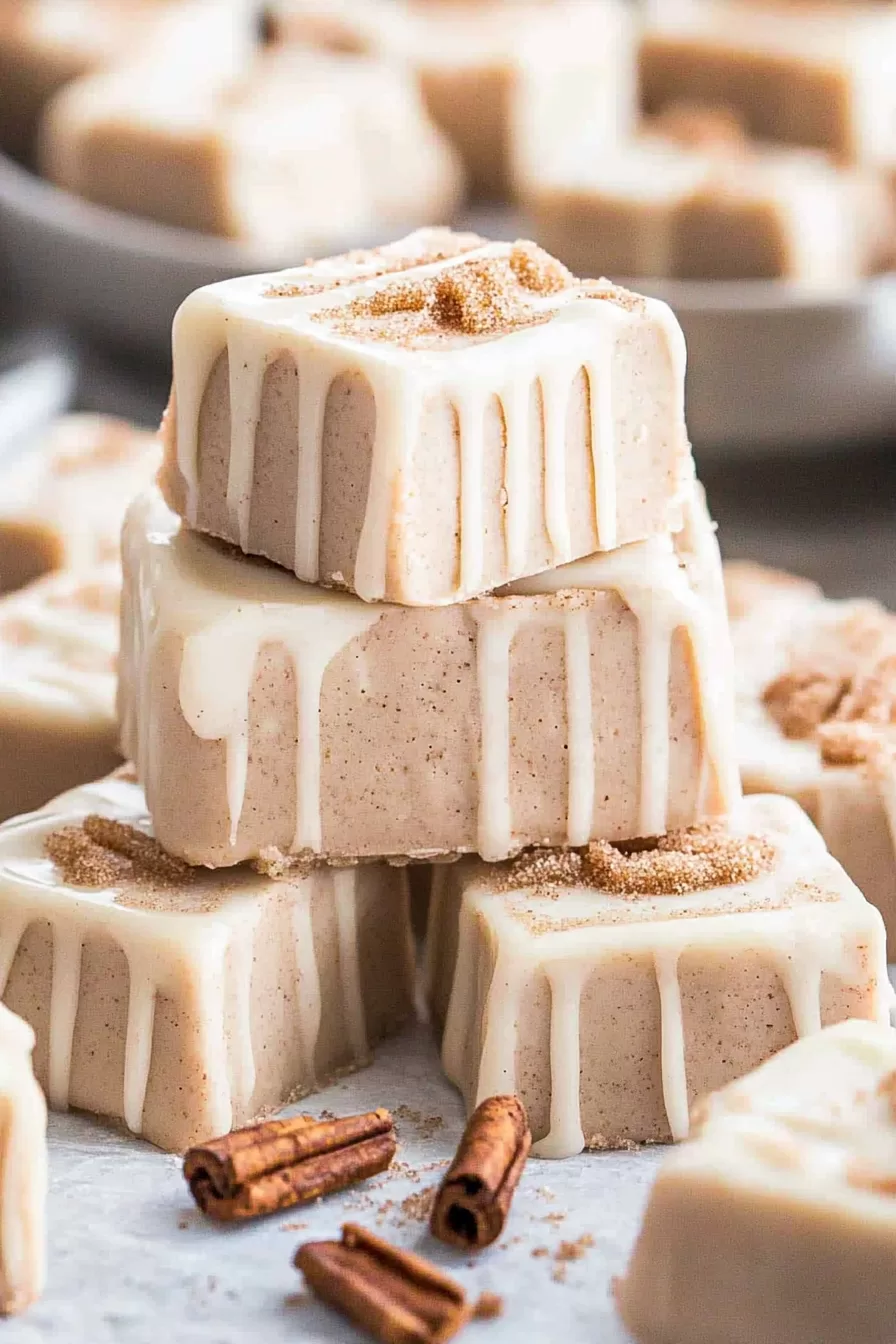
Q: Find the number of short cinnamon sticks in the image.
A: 3